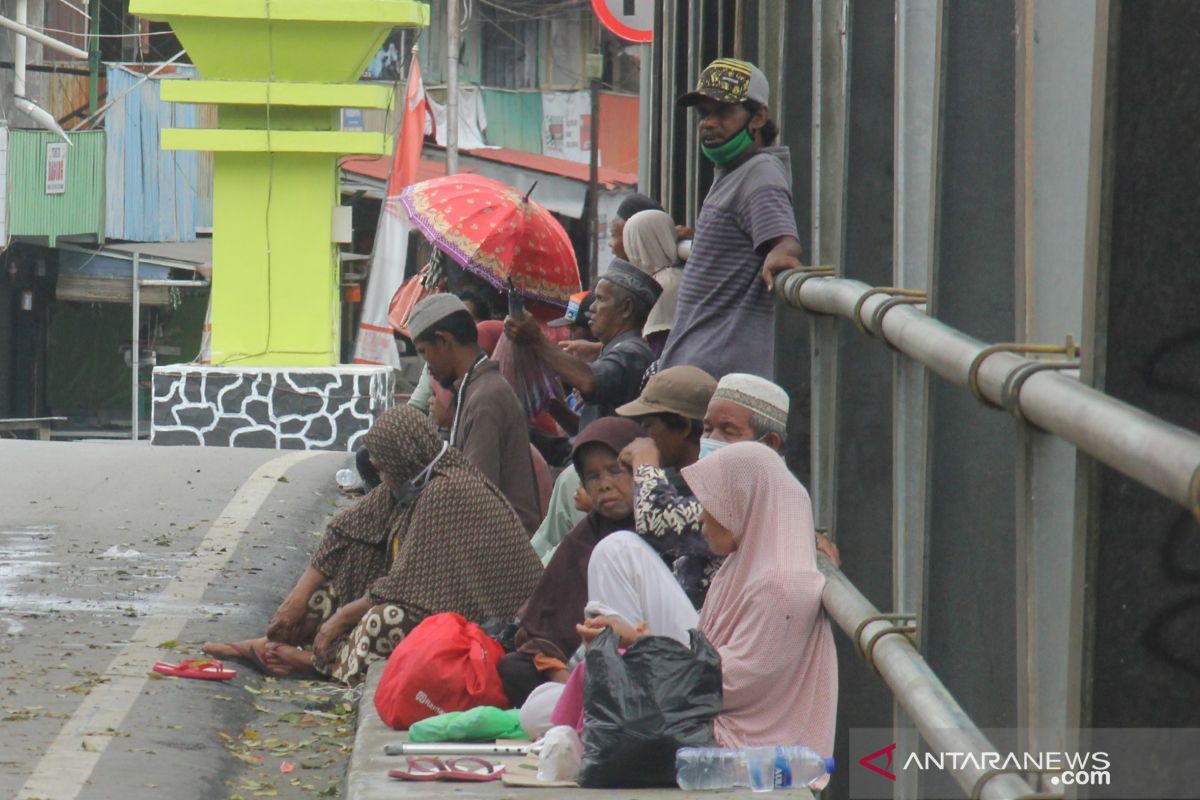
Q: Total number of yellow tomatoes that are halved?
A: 0